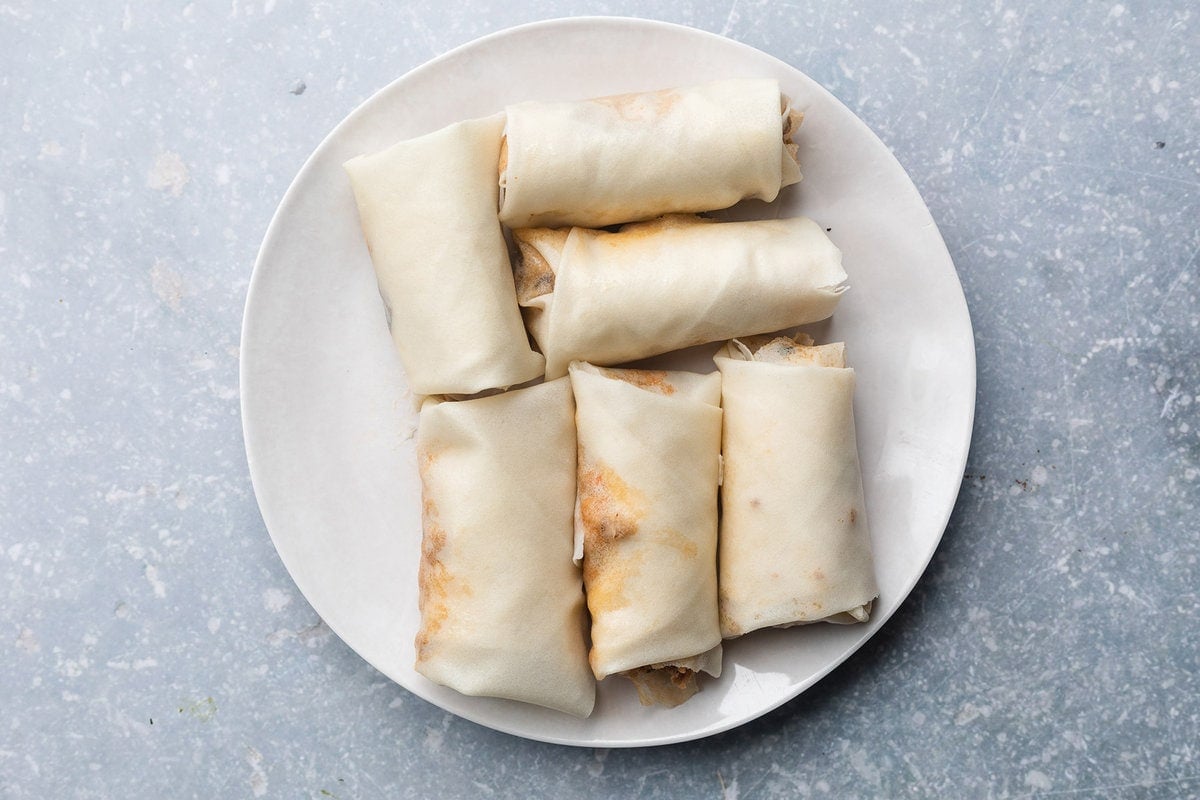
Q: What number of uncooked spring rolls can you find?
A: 6